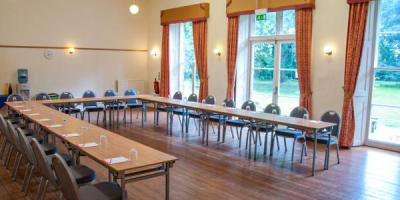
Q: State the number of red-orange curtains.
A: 5